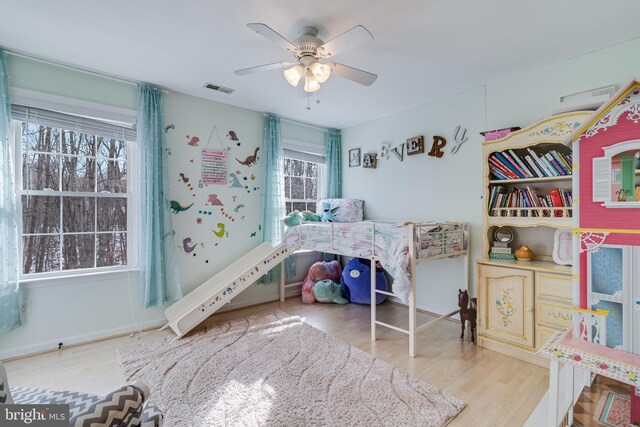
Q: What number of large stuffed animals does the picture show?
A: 3